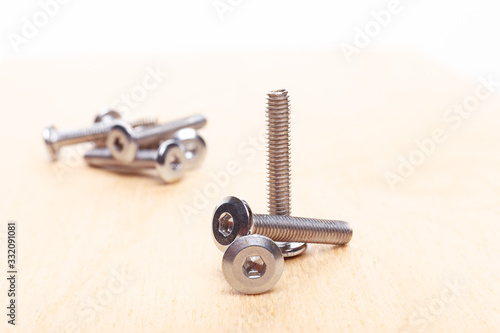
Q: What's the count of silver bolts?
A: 8